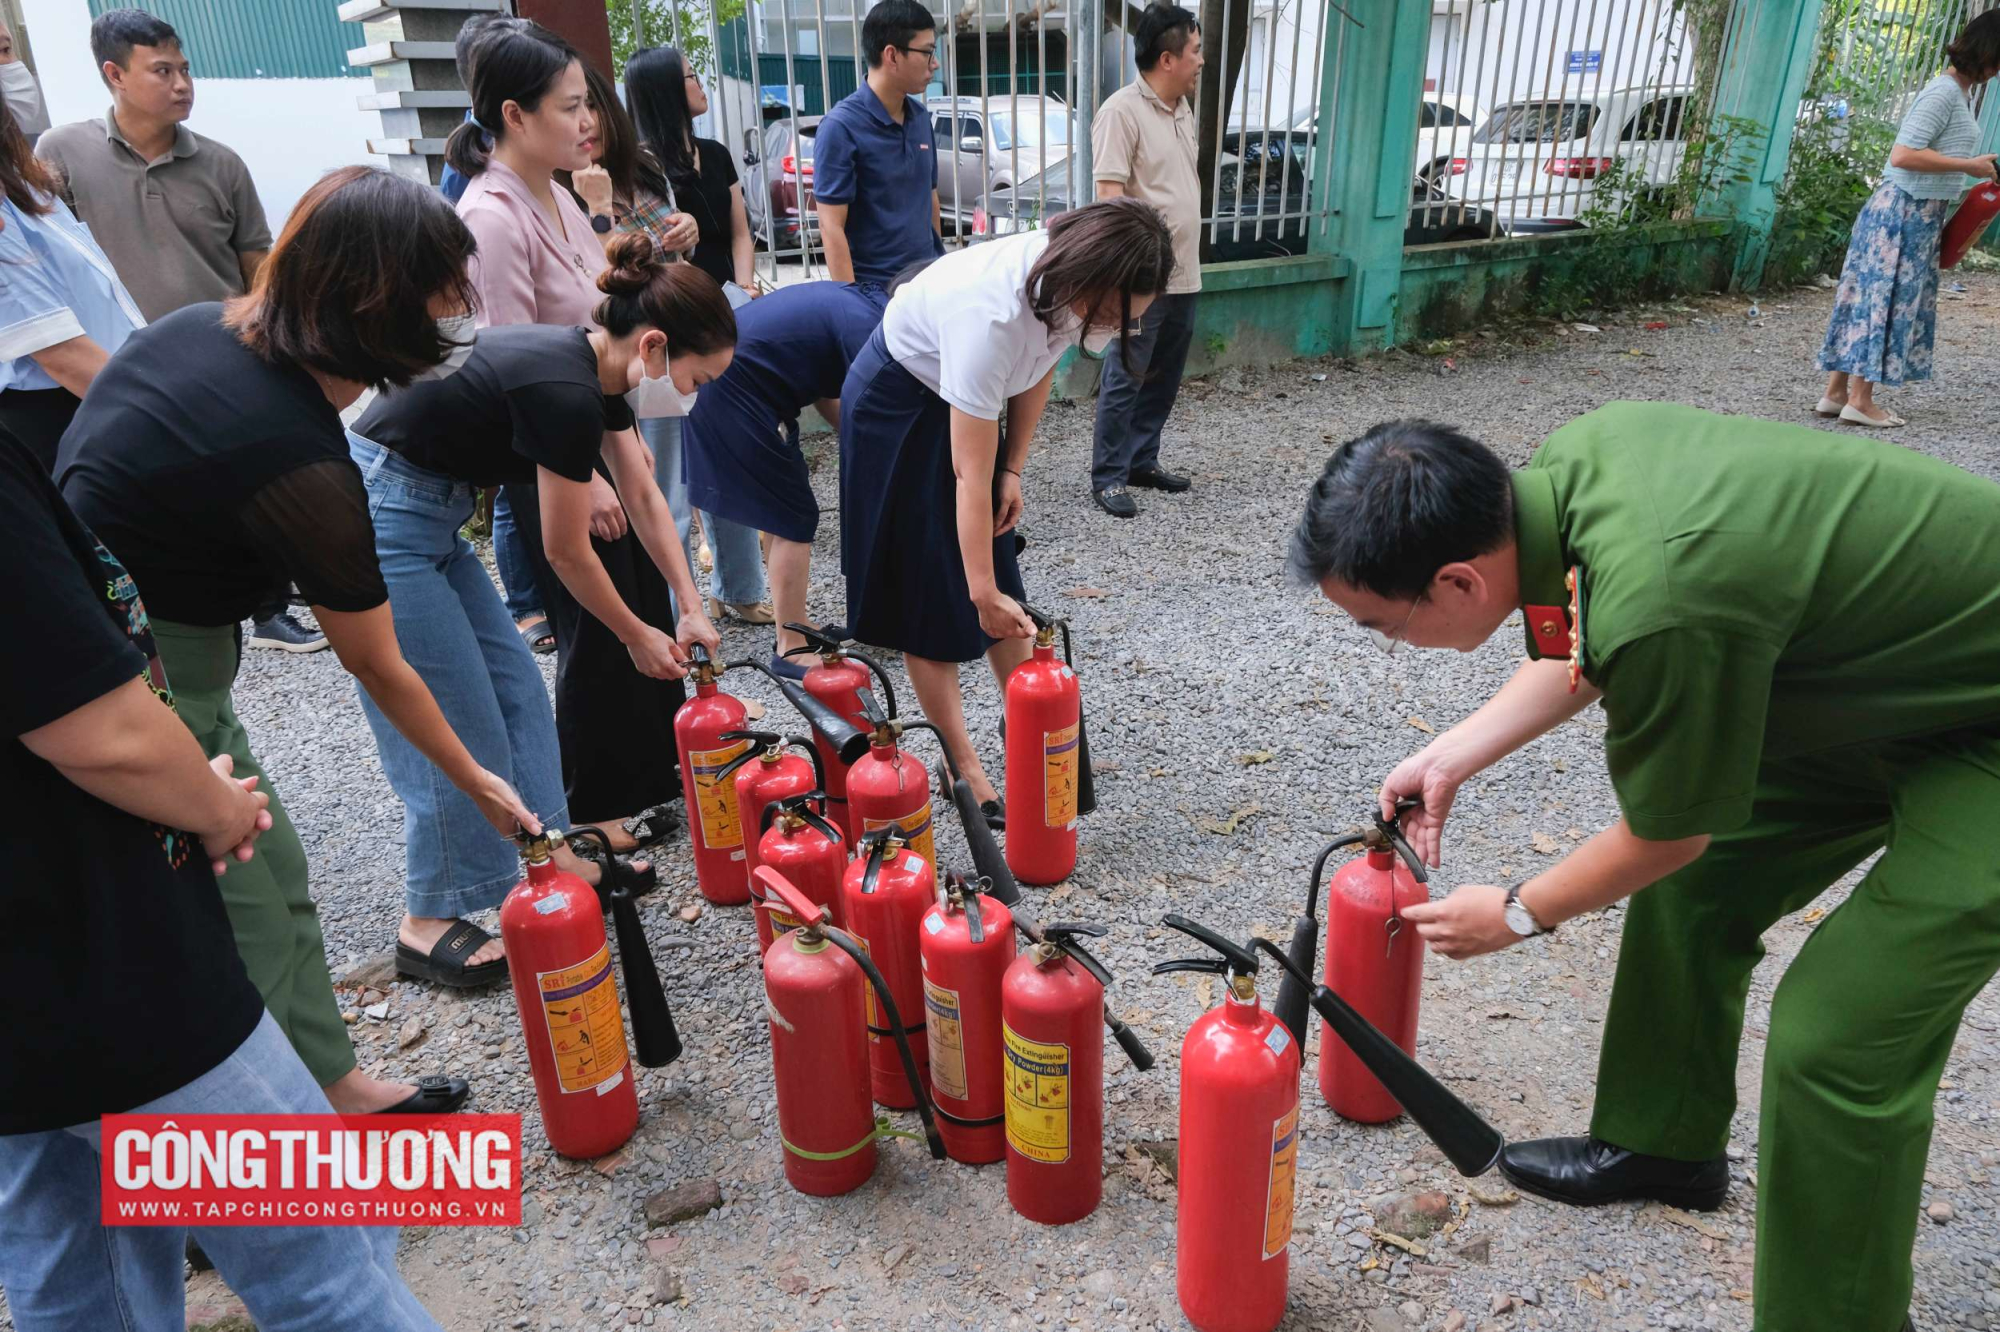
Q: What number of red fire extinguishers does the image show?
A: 14